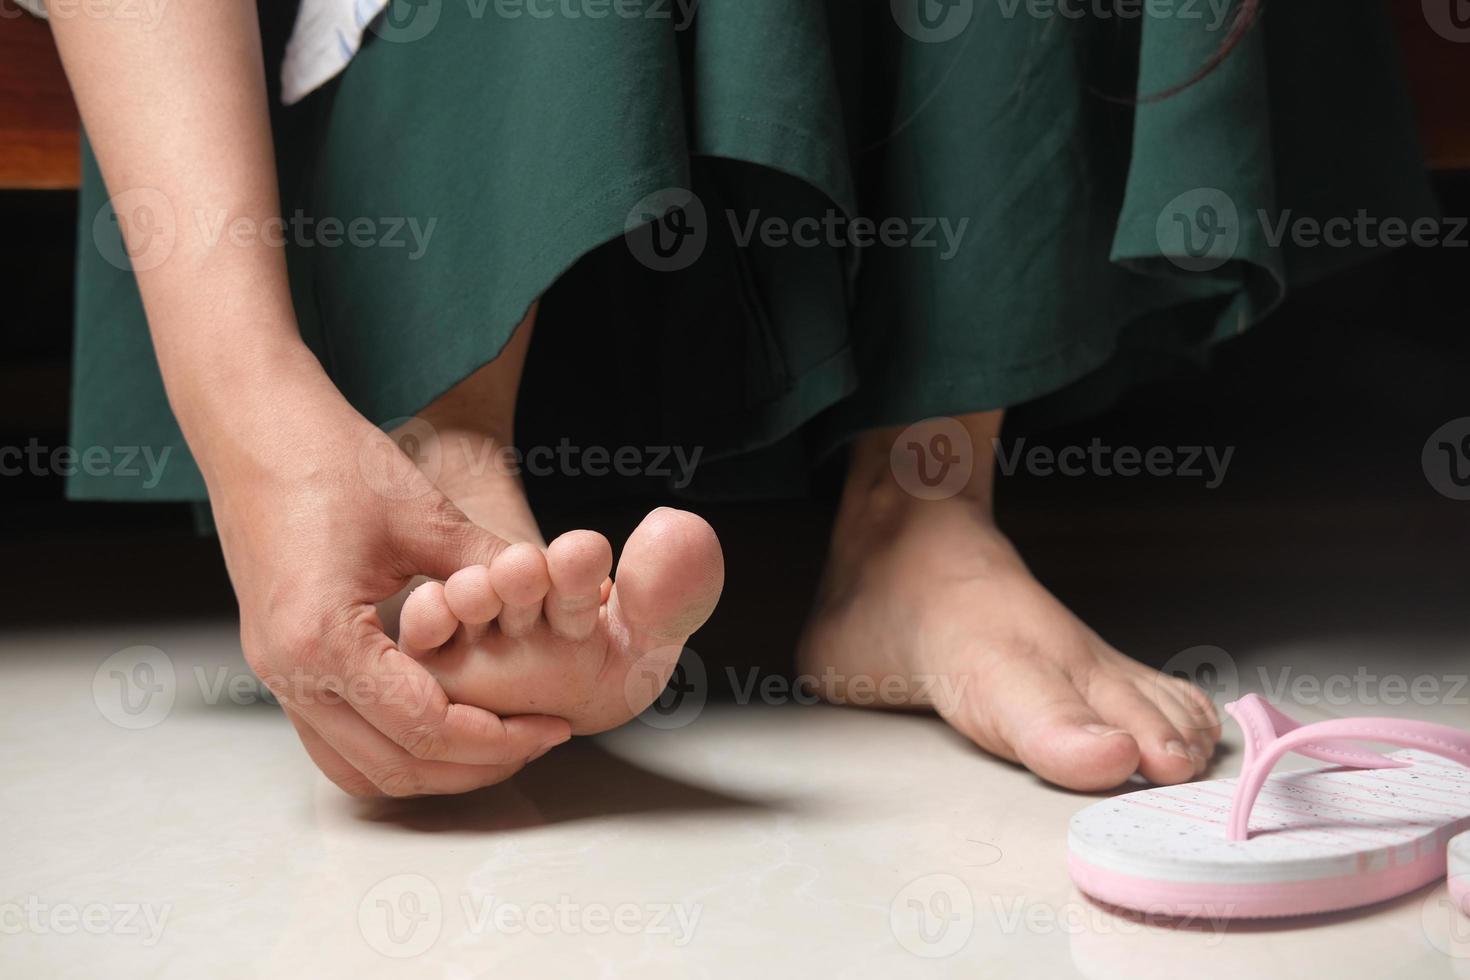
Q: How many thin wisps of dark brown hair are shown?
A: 1